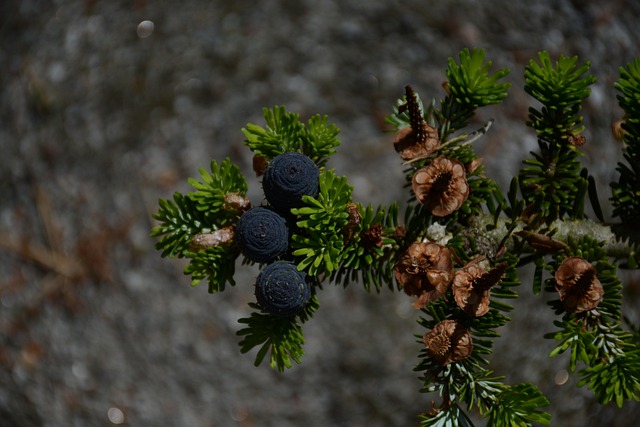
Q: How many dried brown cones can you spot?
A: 6